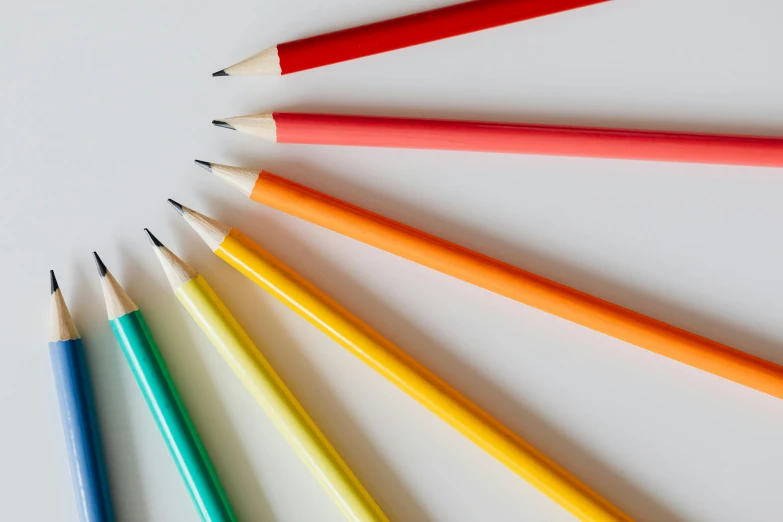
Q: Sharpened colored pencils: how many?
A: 7